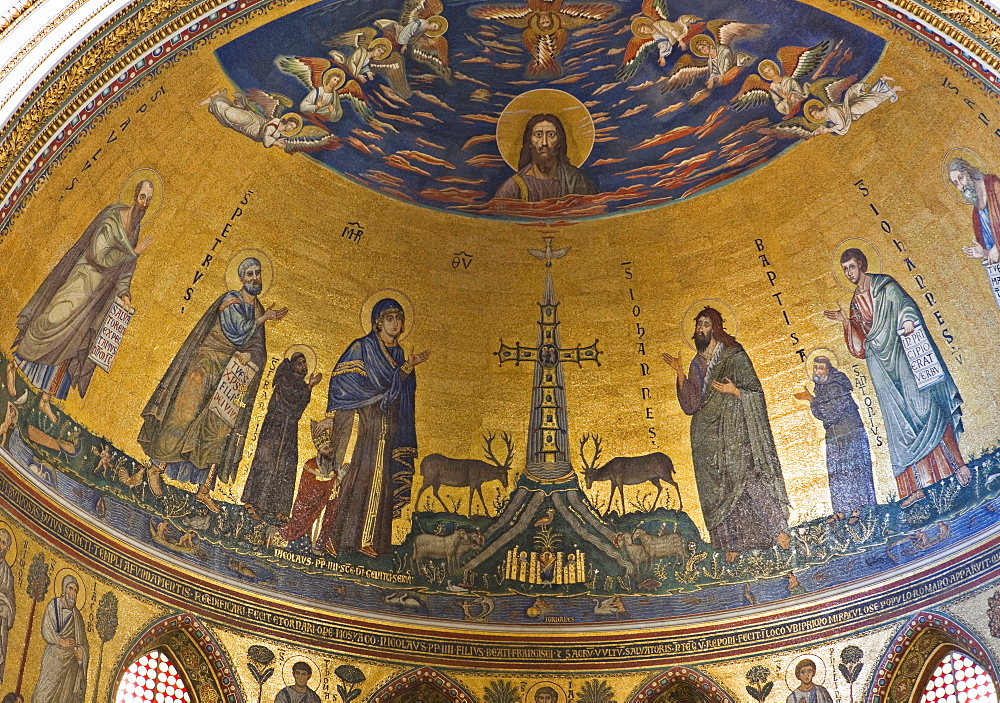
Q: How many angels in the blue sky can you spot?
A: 9